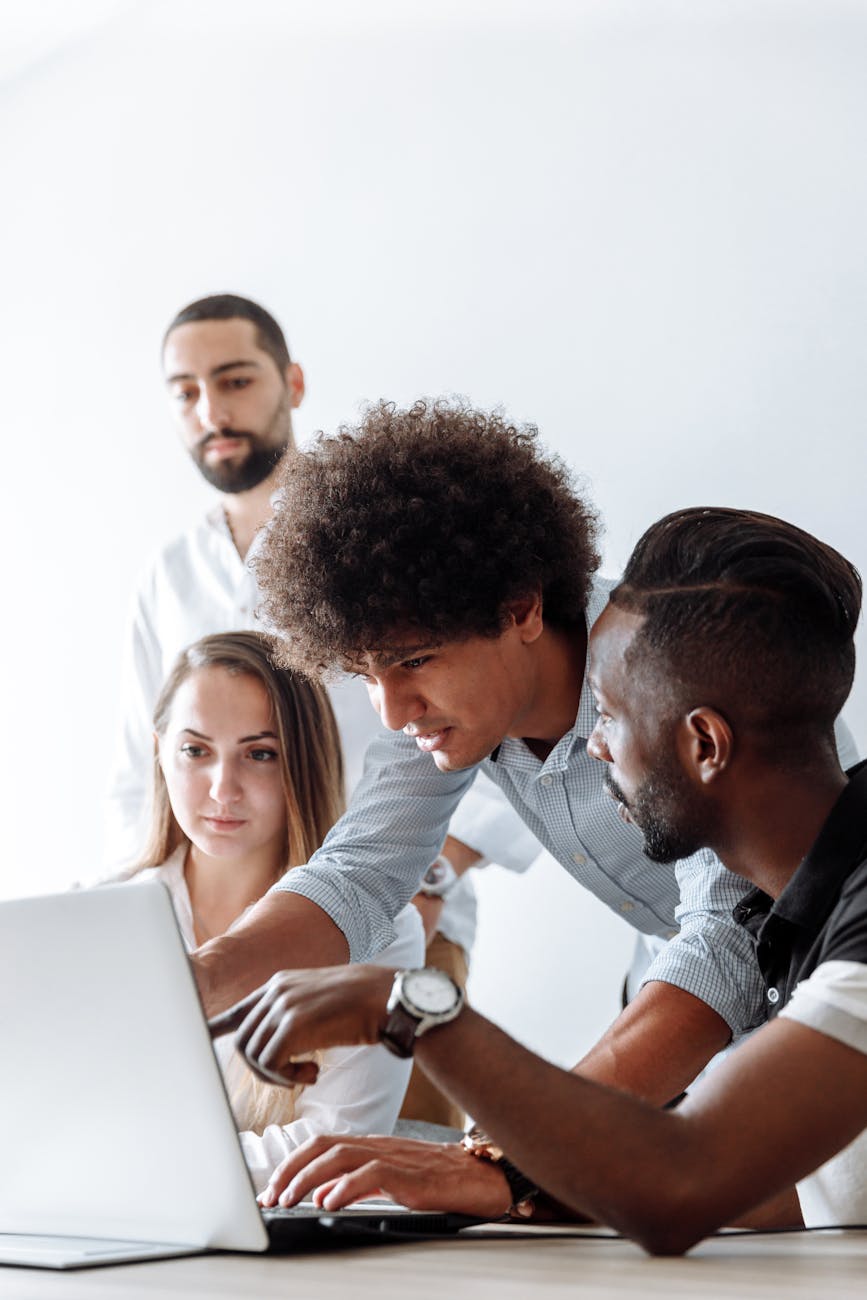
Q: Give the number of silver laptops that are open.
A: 1